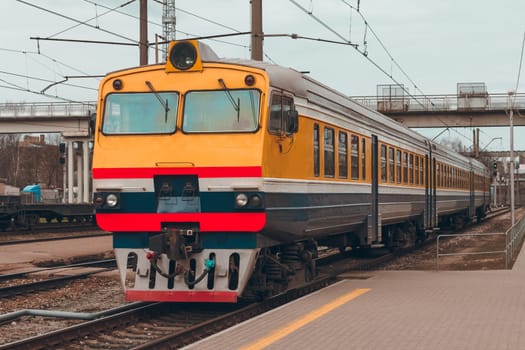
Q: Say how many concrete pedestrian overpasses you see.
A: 1